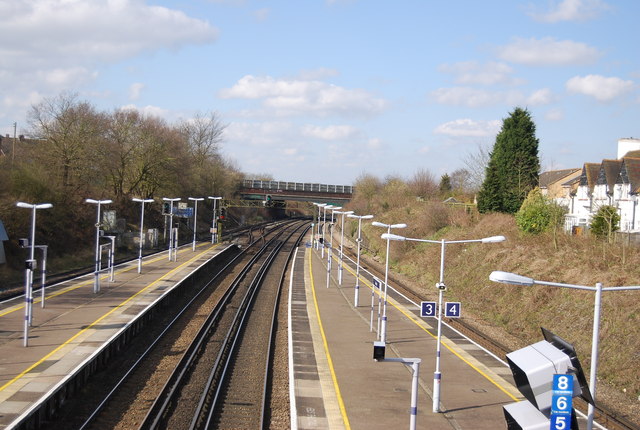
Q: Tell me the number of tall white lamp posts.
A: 14